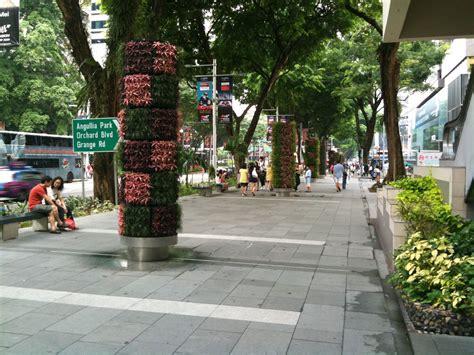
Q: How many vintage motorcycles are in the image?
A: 0